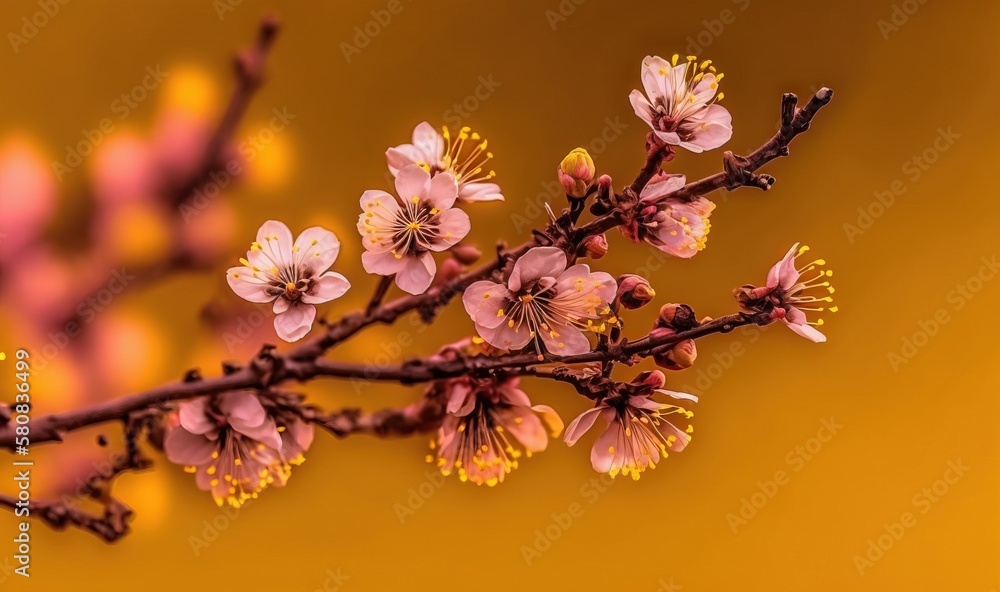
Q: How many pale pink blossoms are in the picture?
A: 10